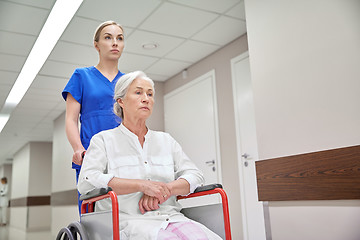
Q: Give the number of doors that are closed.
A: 2